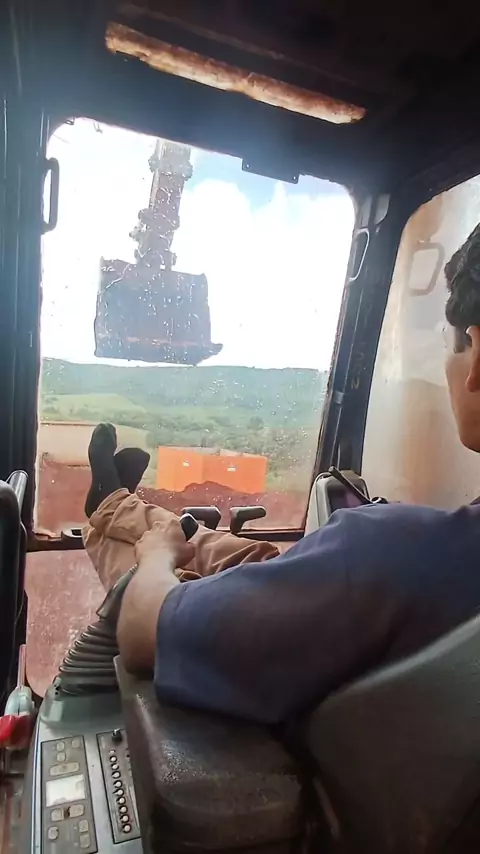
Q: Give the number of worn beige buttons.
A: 9